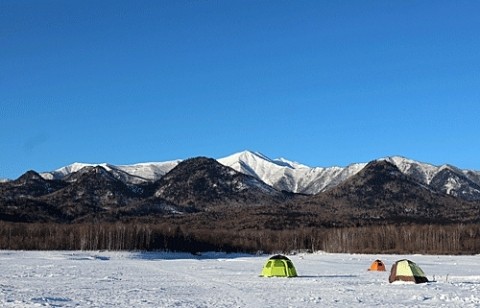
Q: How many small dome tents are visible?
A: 3